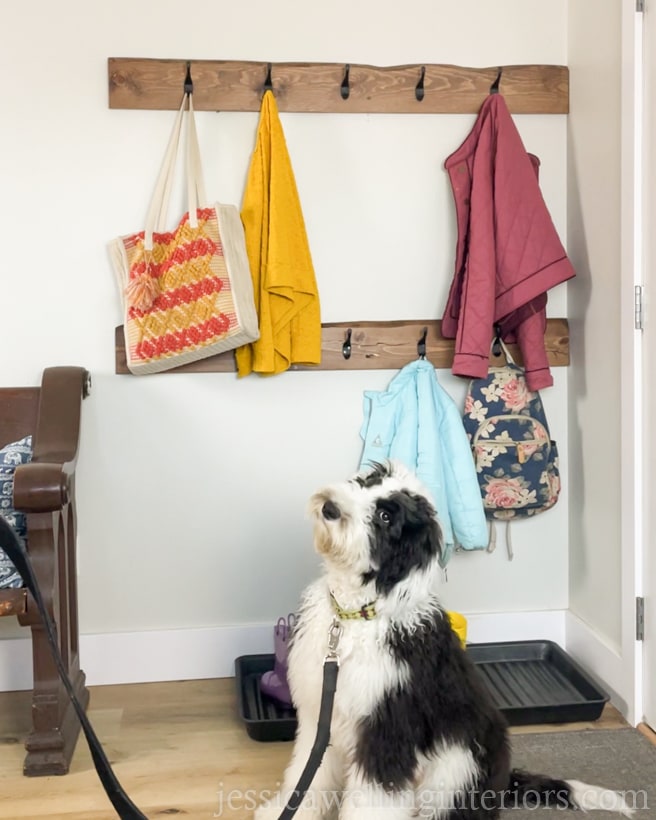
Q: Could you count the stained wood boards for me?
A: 2